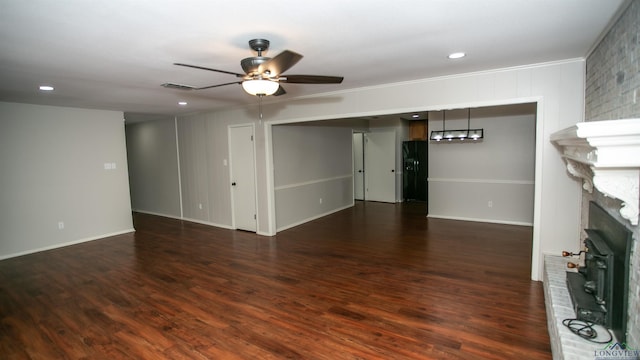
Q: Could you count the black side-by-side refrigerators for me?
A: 1